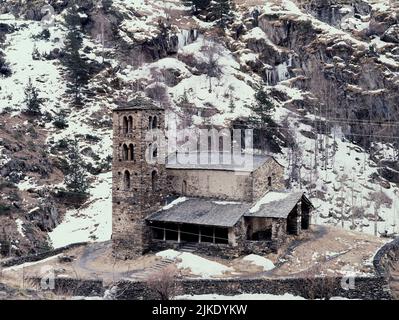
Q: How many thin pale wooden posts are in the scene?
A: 4